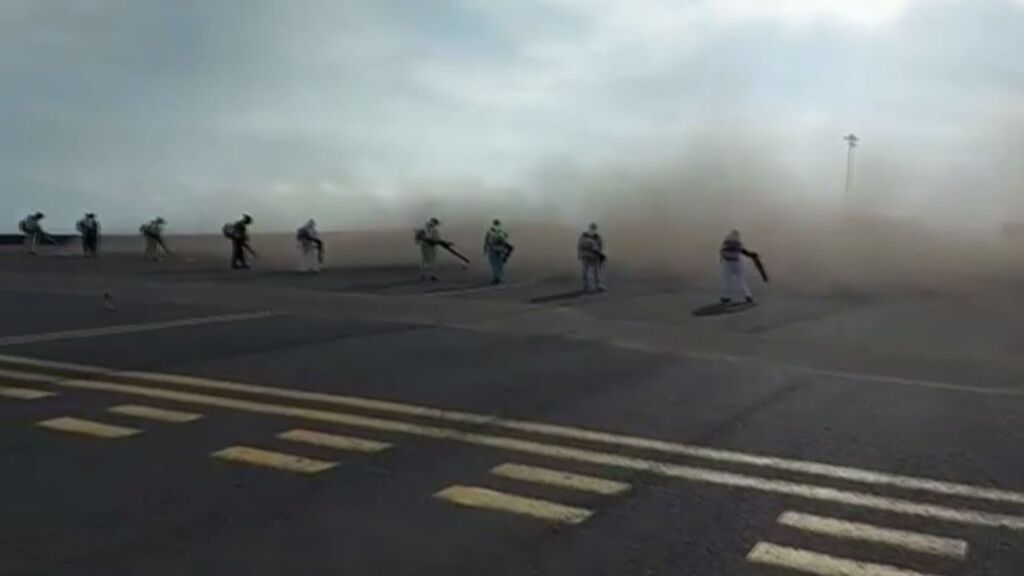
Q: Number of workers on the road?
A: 9